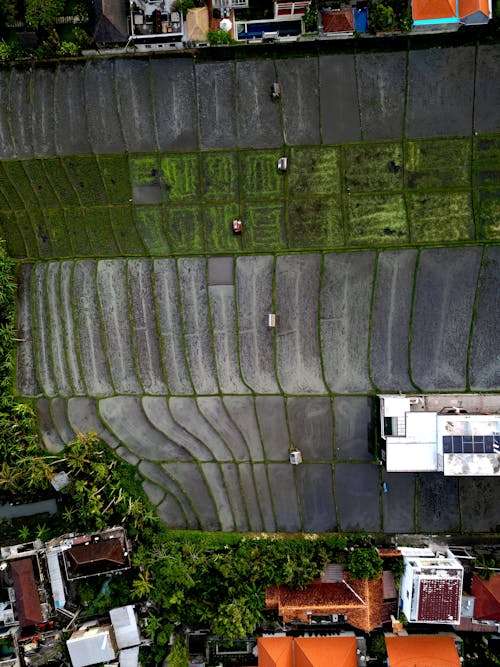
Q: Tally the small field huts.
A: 5